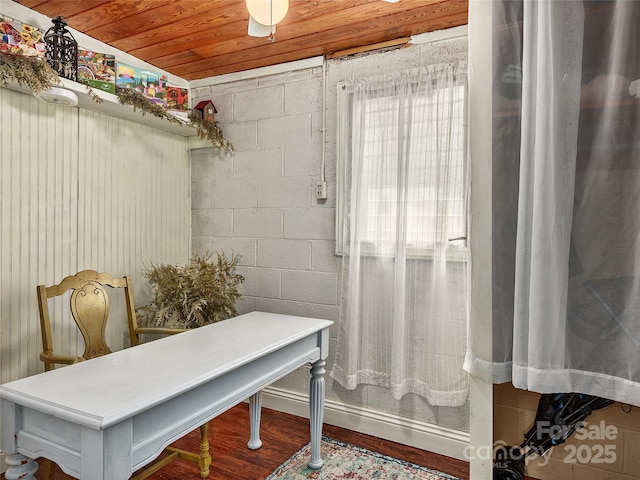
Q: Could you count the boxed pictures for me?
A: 4